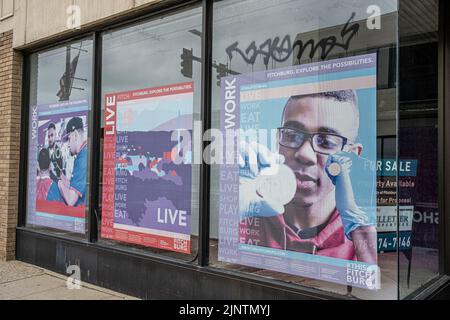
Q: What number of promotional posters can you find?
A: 3